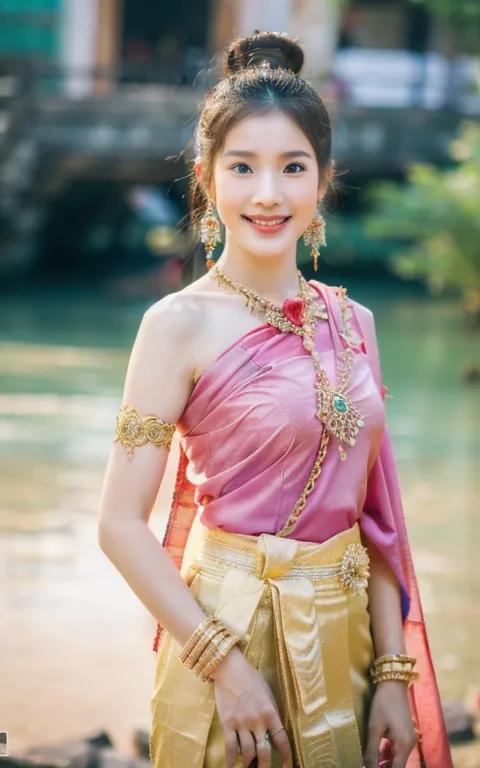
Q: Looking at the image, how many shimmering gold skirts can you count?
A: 1